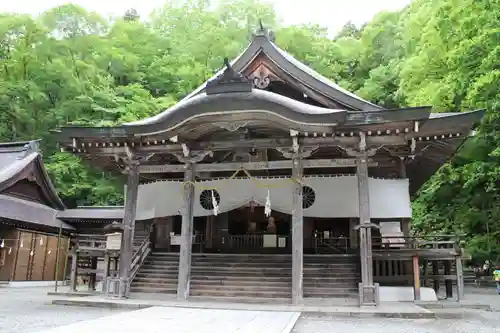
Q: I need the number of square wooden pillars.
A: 4